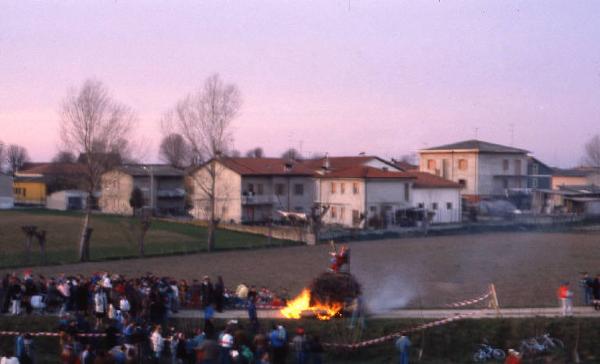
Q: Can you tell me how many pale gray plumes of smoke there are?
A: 1